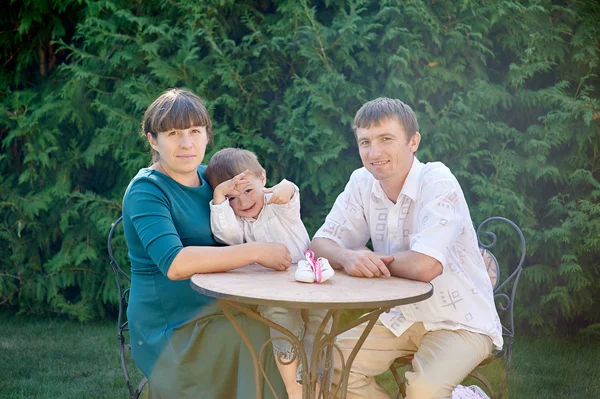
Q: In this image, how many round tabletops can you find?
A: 1